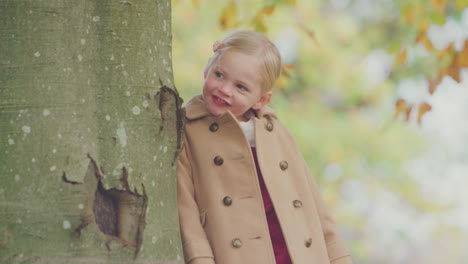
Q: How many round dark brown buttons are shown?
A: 8